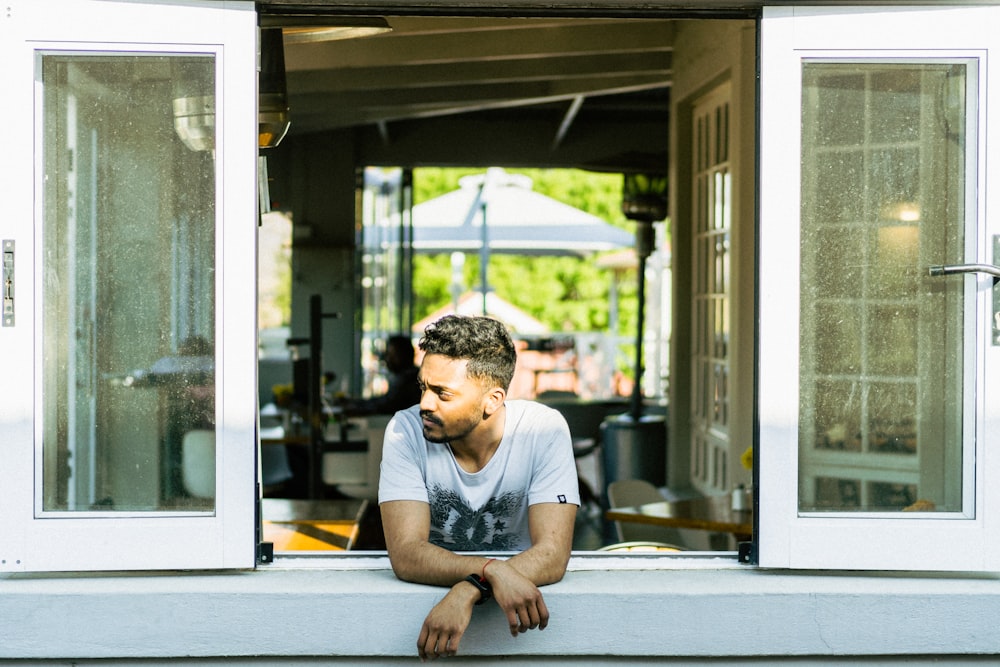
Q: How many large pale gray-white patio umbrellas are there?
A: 1